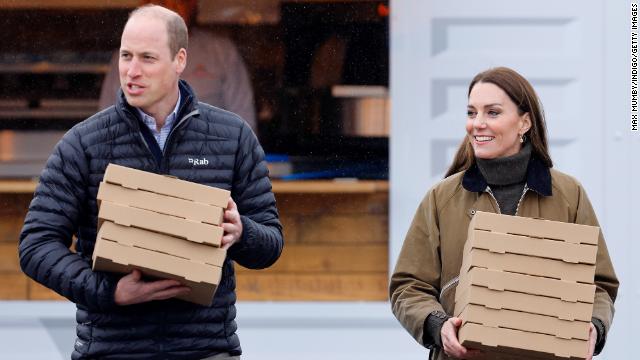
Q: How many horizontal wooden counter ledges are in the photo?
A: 1